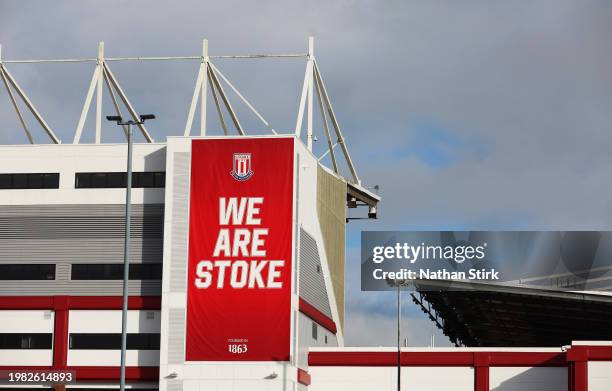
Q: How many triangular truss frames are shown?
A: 4